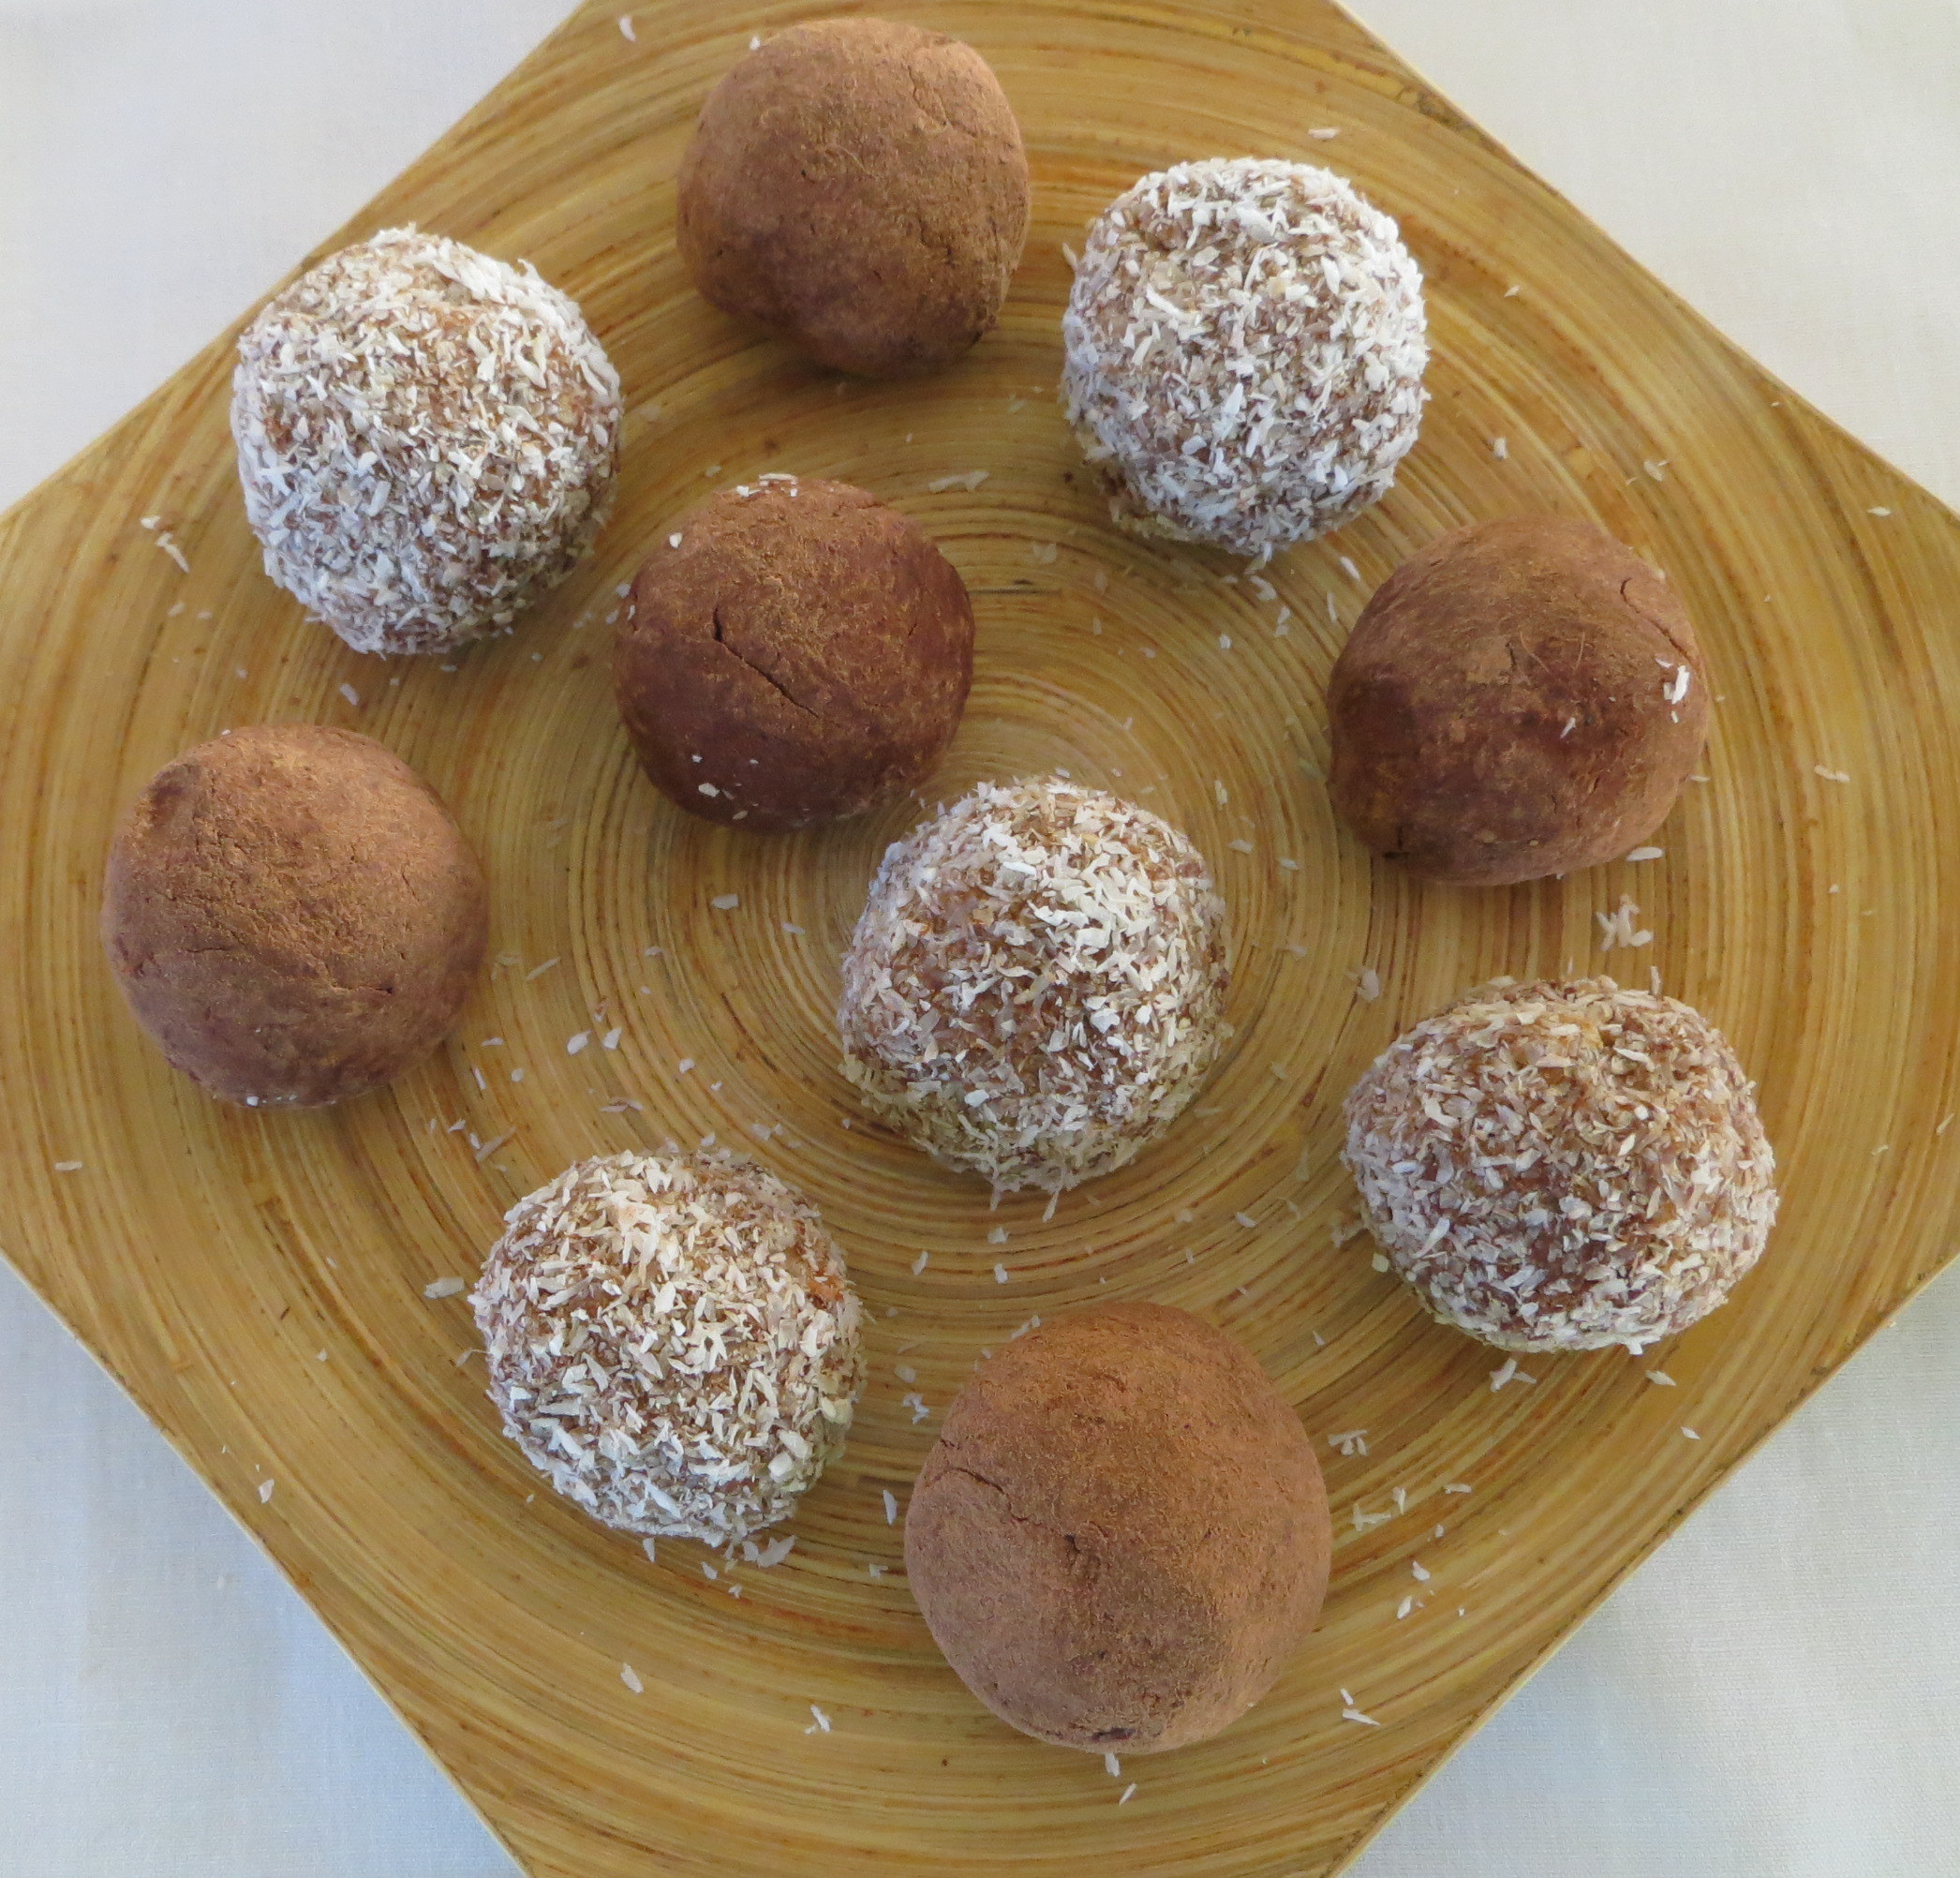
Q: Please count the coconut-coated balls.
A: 5